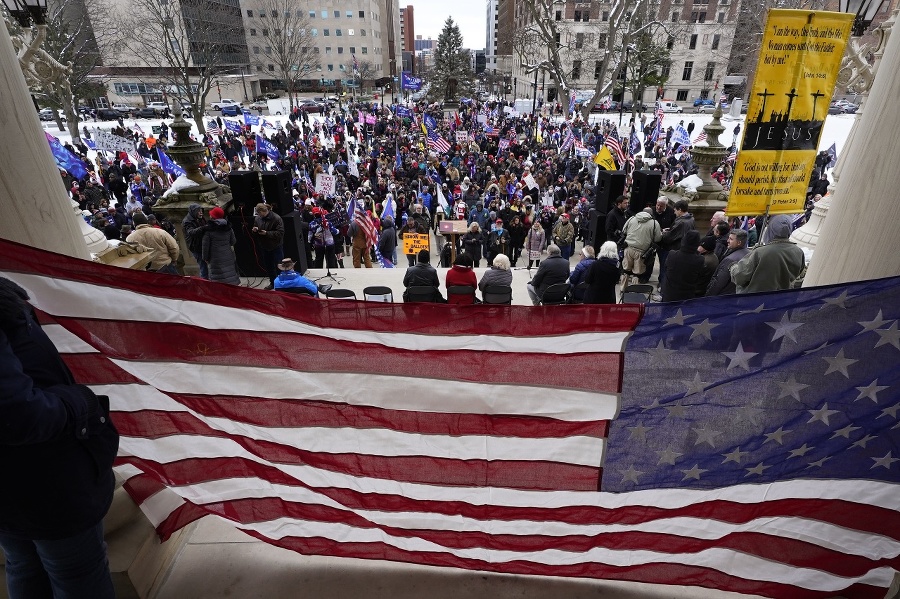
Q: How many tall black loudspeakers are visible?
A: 4